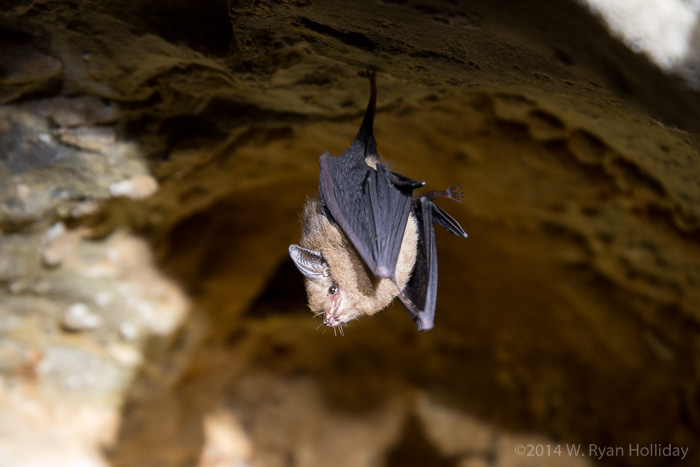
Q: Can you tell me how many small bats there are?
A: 1